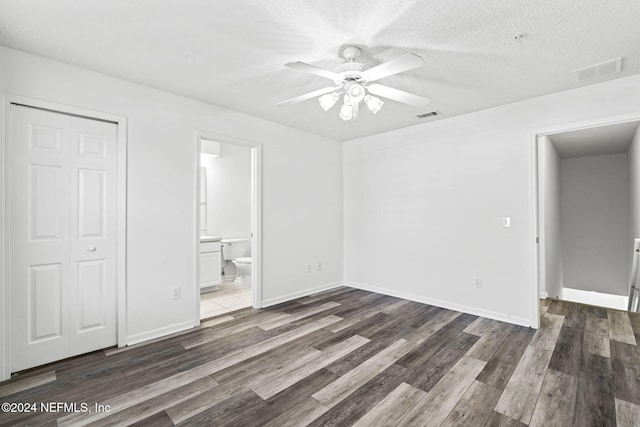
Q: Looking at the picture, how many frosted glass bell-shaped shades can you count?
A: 4